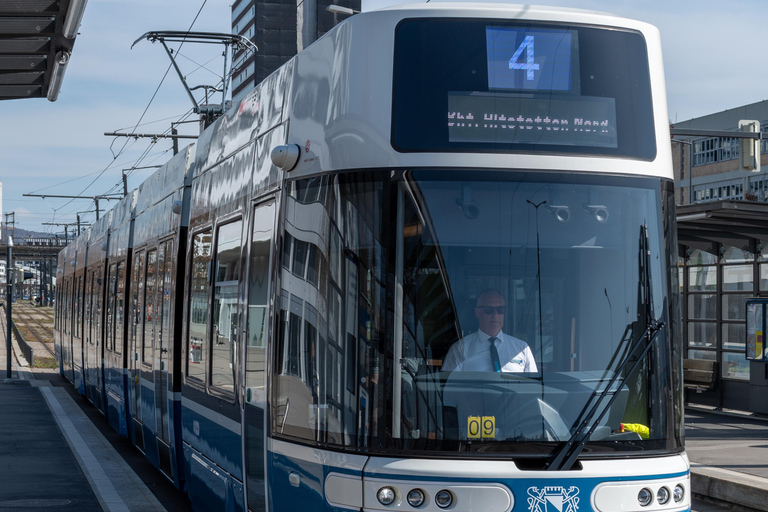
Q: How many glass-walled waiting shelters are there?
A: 1